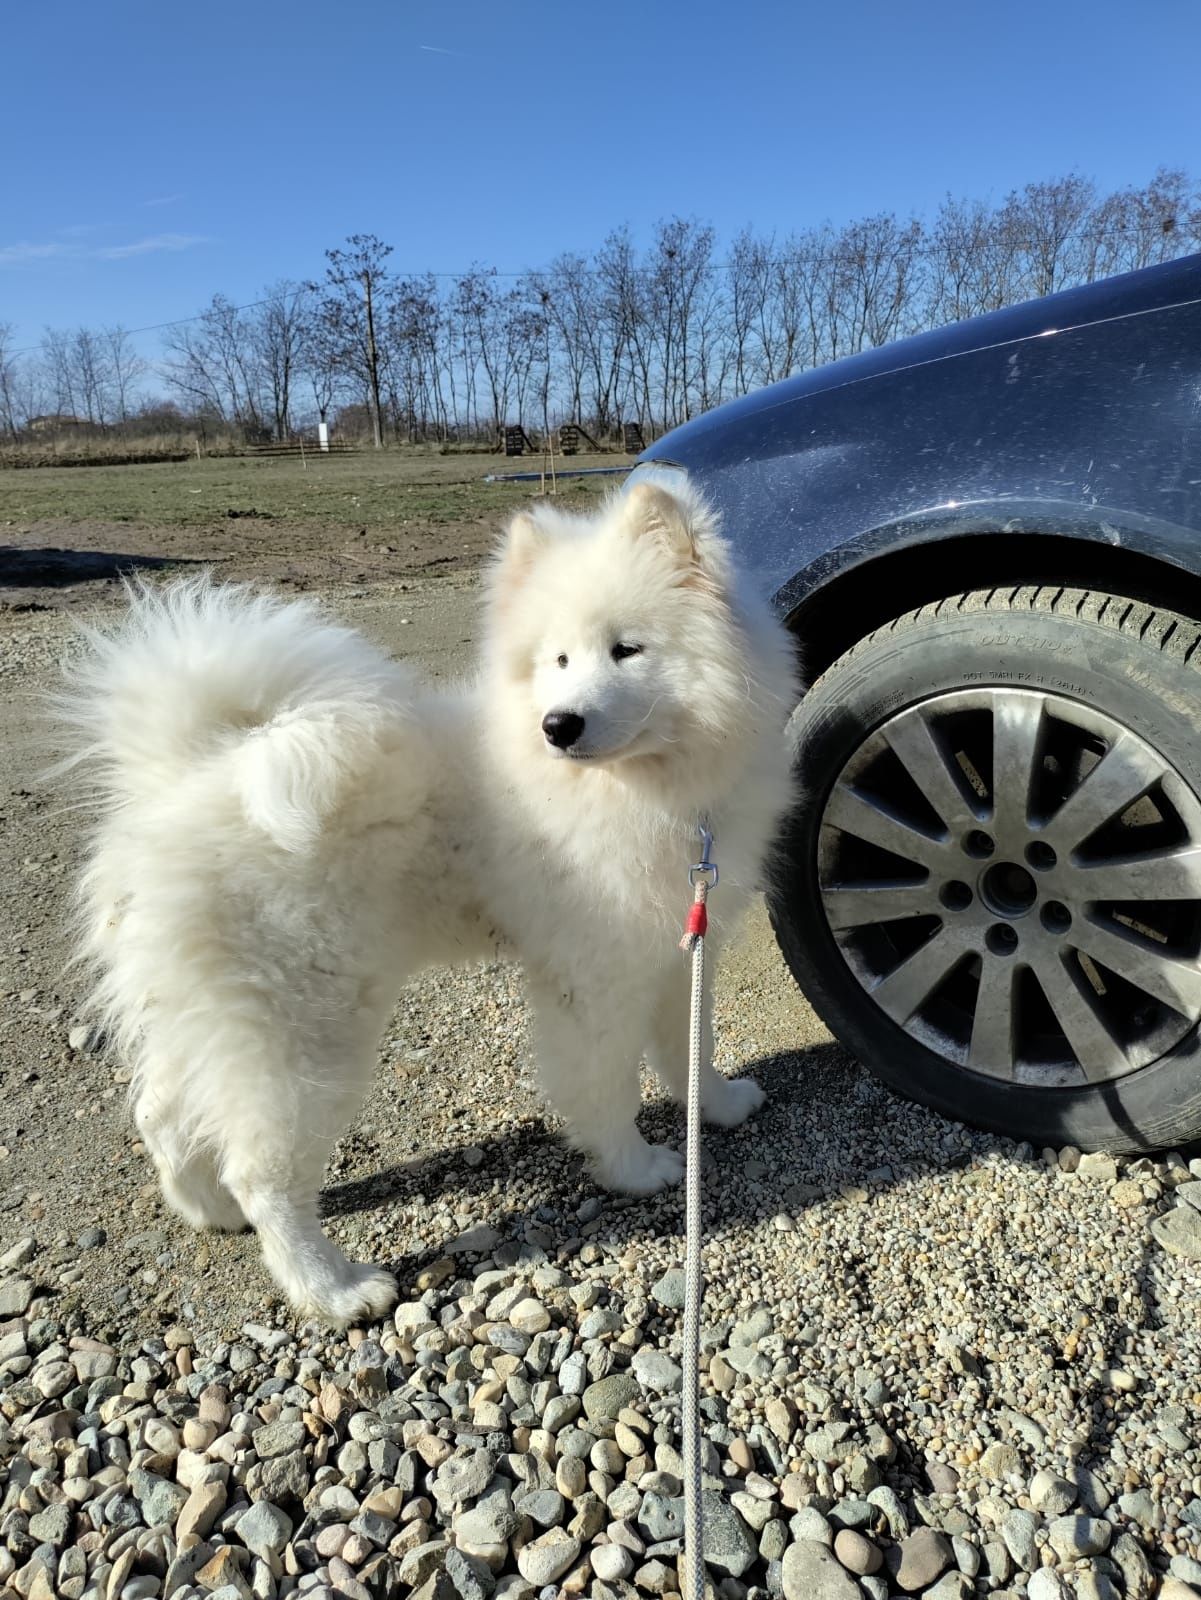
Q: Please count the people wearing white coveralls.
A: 0